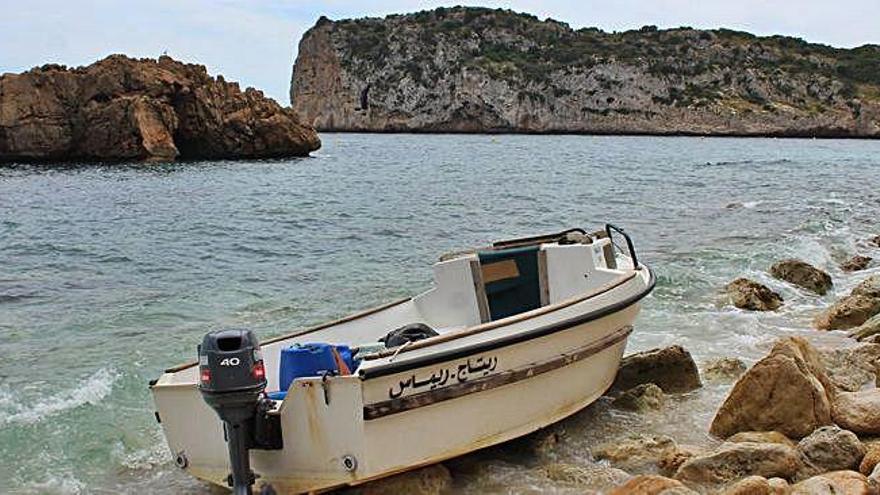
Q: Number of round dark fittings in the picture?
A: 2